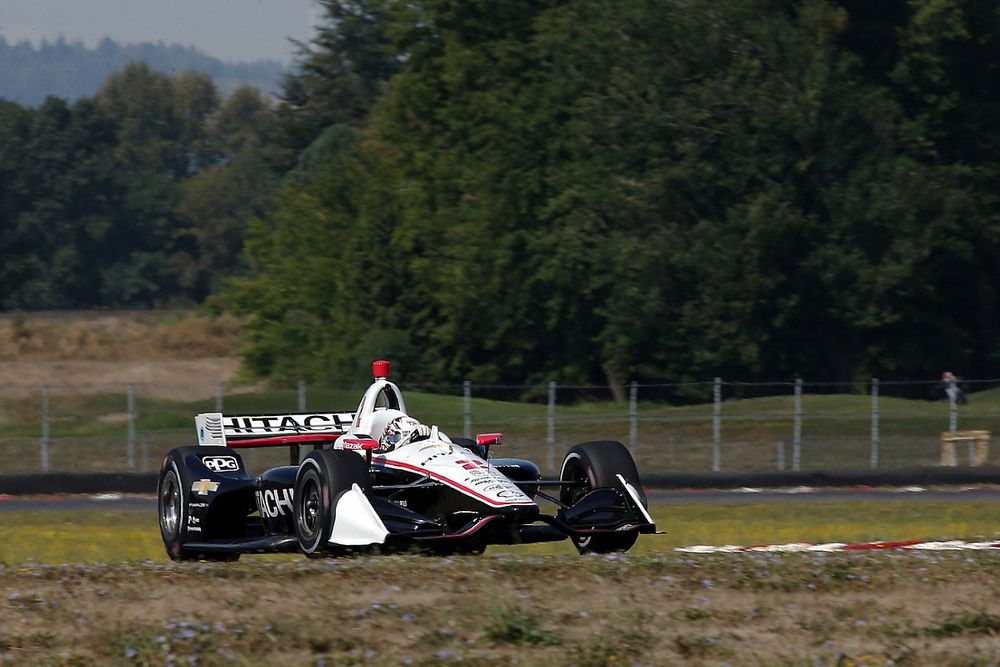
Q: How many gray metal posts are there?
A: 11